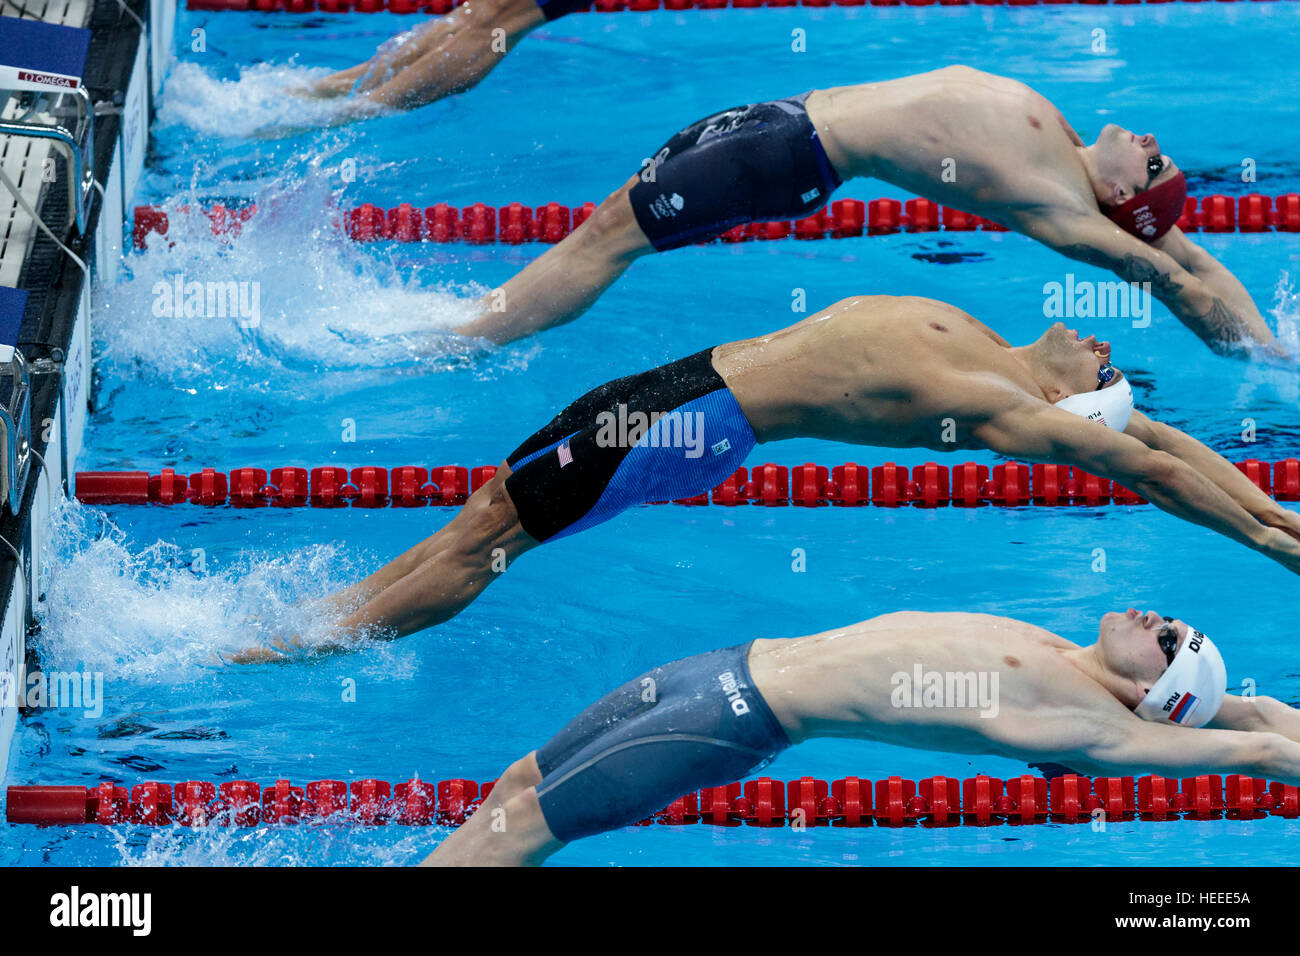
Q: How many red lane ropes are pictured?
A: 4